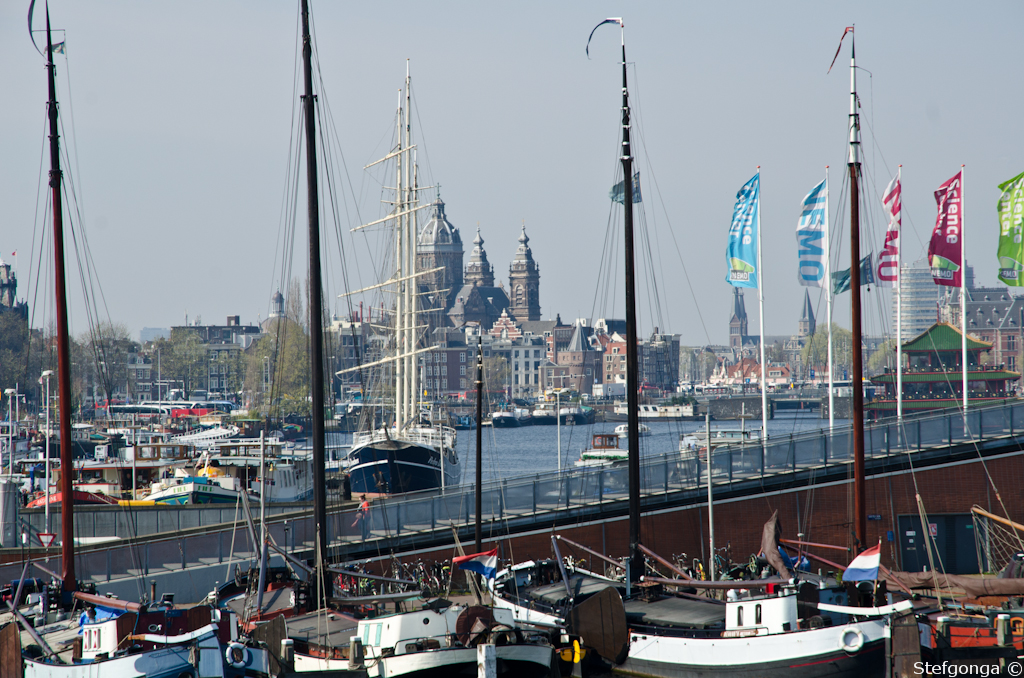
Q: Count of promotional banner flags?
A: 5